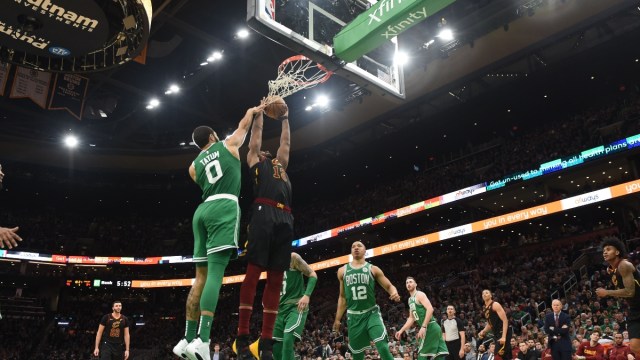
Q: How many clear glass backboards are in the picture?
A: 1